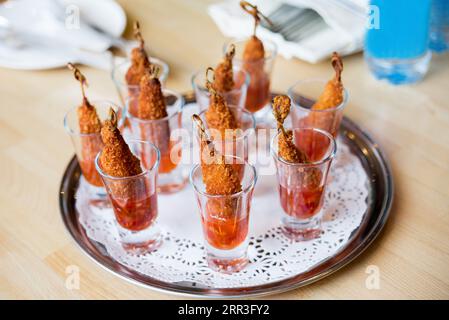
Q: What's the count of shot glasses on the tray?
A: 10